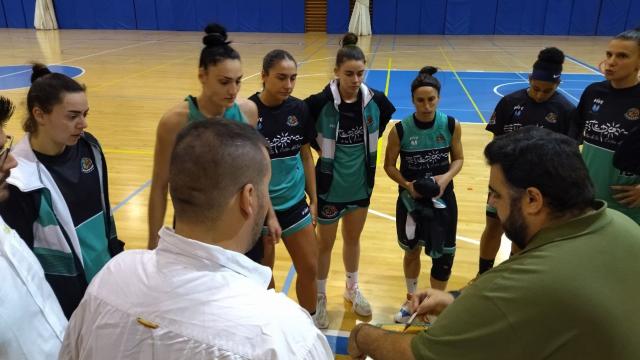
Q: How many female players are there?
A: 7